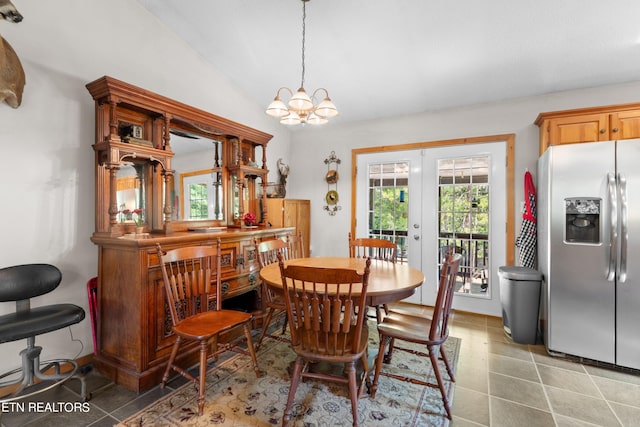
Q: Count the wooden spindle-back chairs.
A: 6